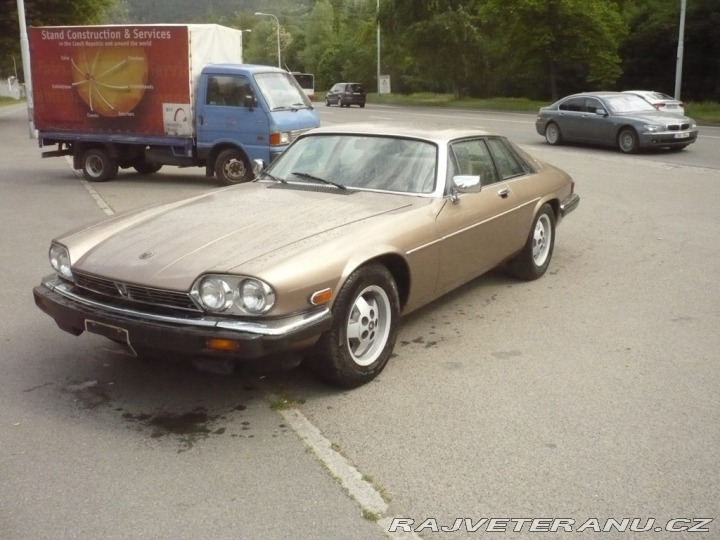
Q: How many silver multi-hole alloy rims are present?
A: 2